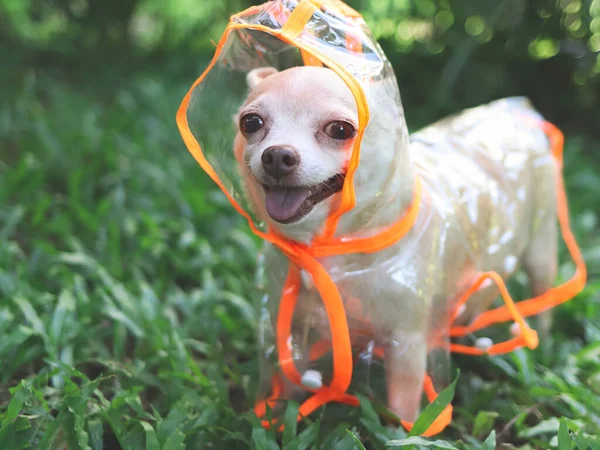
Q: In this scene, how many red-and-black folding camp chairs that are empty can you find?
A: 0